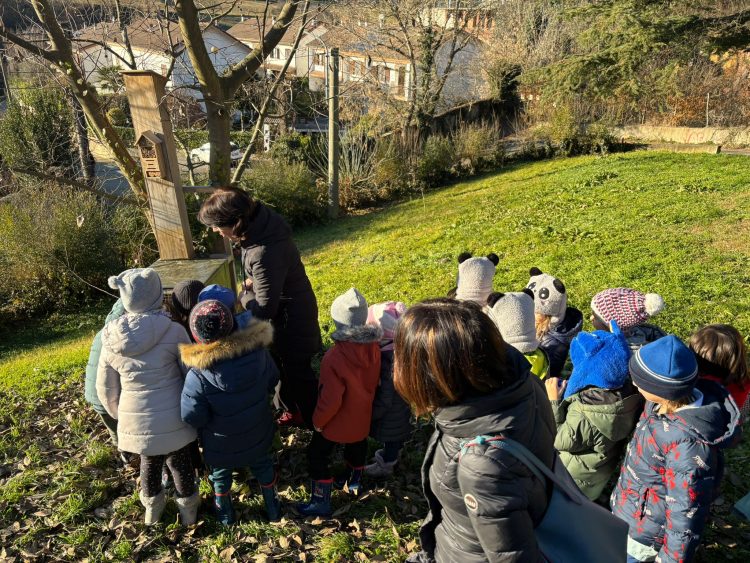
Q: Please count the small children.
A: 14